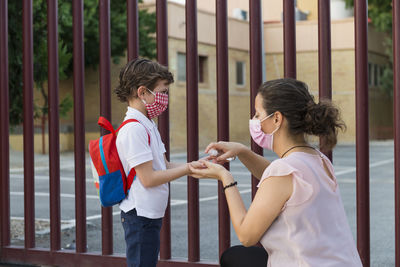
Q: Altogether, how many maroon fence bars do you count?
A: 14